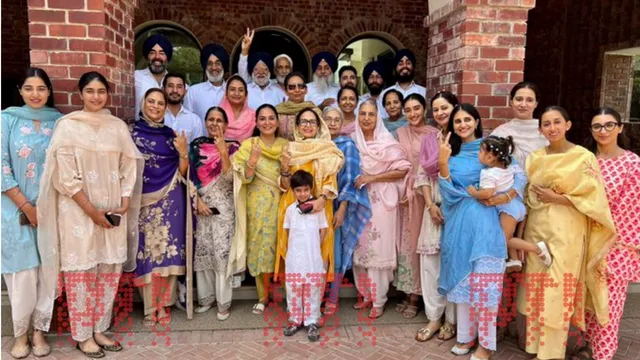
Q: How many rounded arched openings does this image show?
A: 3